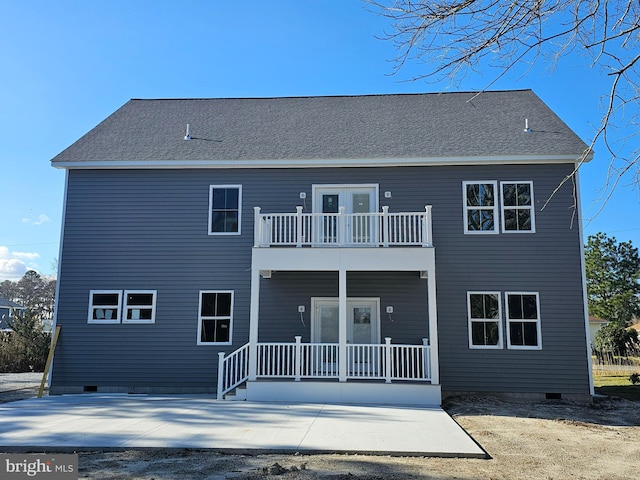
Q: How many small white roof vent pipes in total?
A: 2